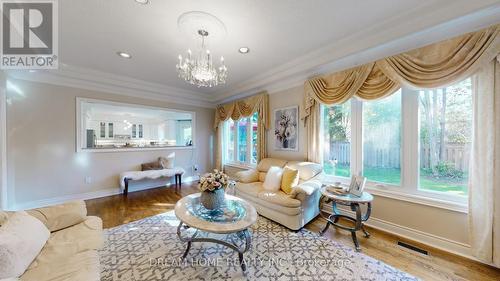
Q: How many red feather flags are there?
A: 0